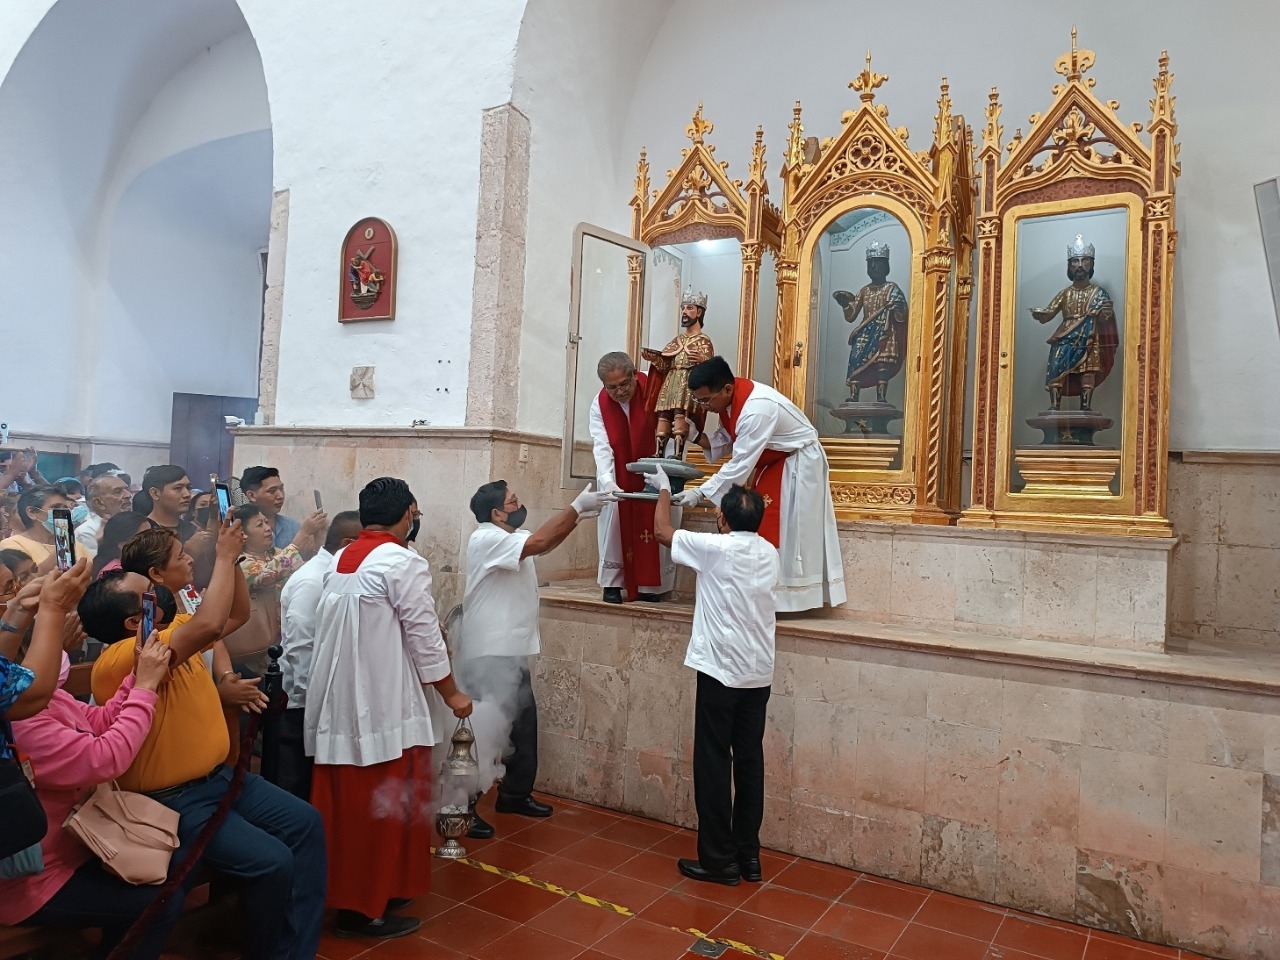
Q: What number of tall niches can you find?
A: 3